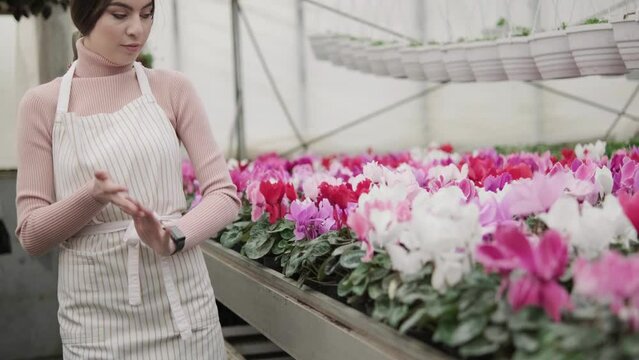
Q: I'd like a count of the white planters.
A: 14